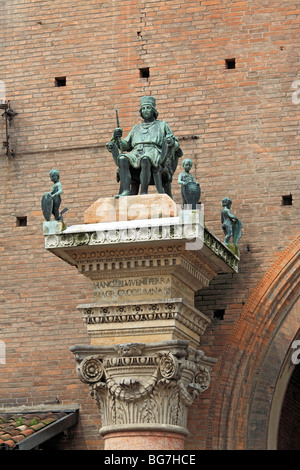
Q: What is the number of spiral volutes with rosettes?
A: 3